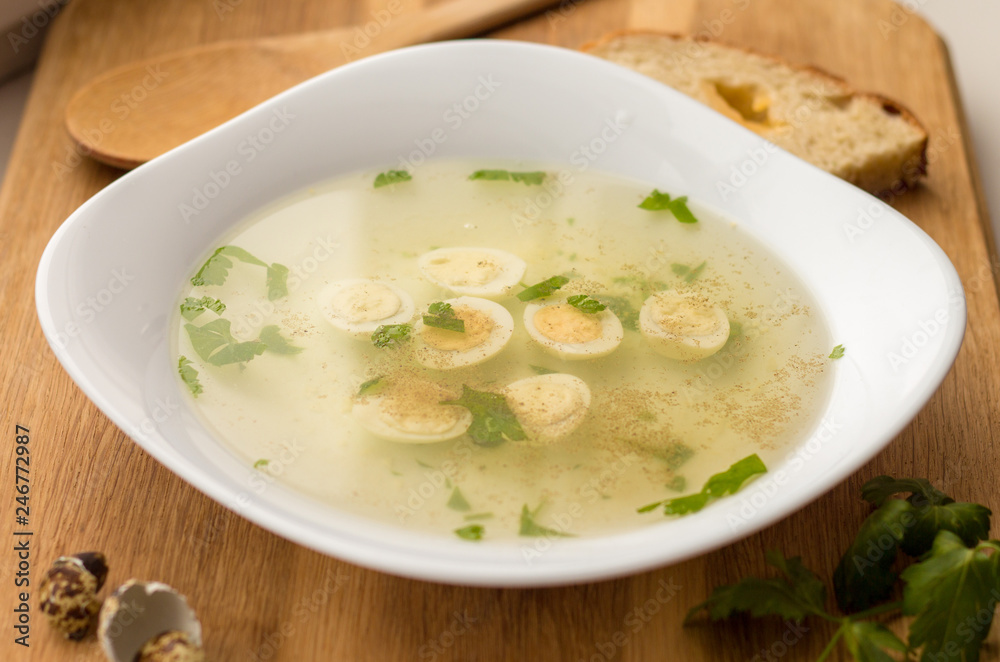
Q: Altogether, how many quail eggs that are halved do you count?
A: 7